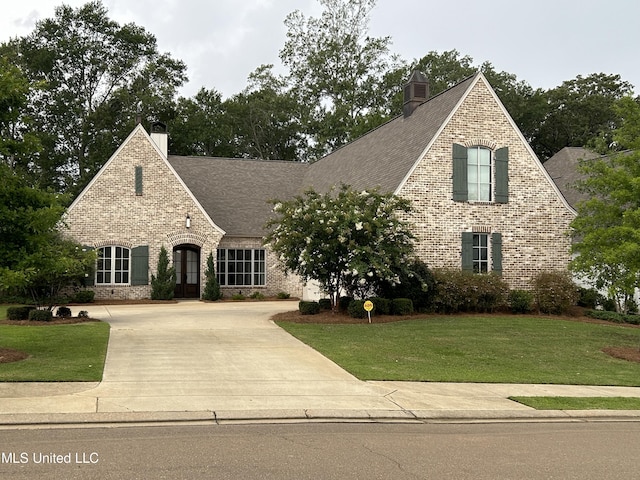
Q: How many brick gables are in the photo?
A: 2